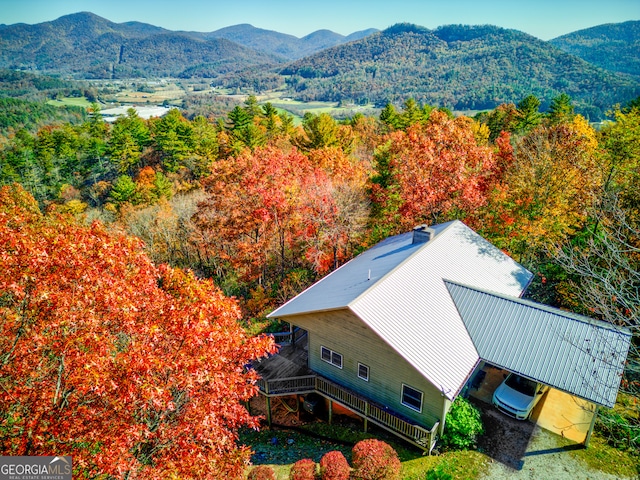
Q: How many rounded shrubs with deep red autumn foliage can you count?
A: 4